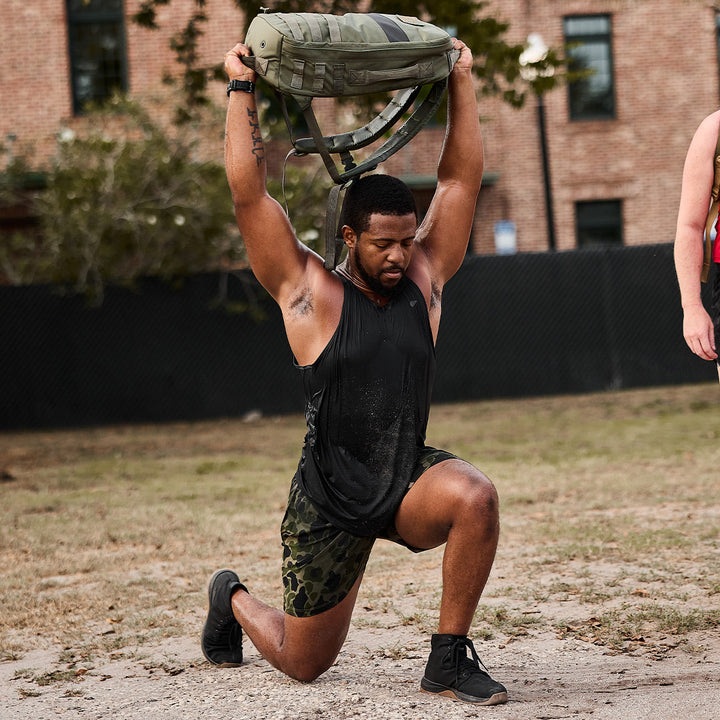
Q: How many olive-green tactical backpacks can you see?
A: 1